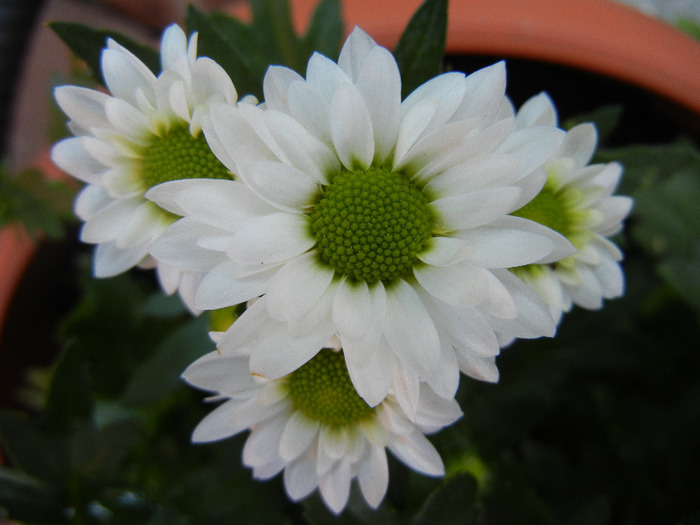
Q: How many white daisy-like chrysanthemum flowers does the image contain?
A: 4